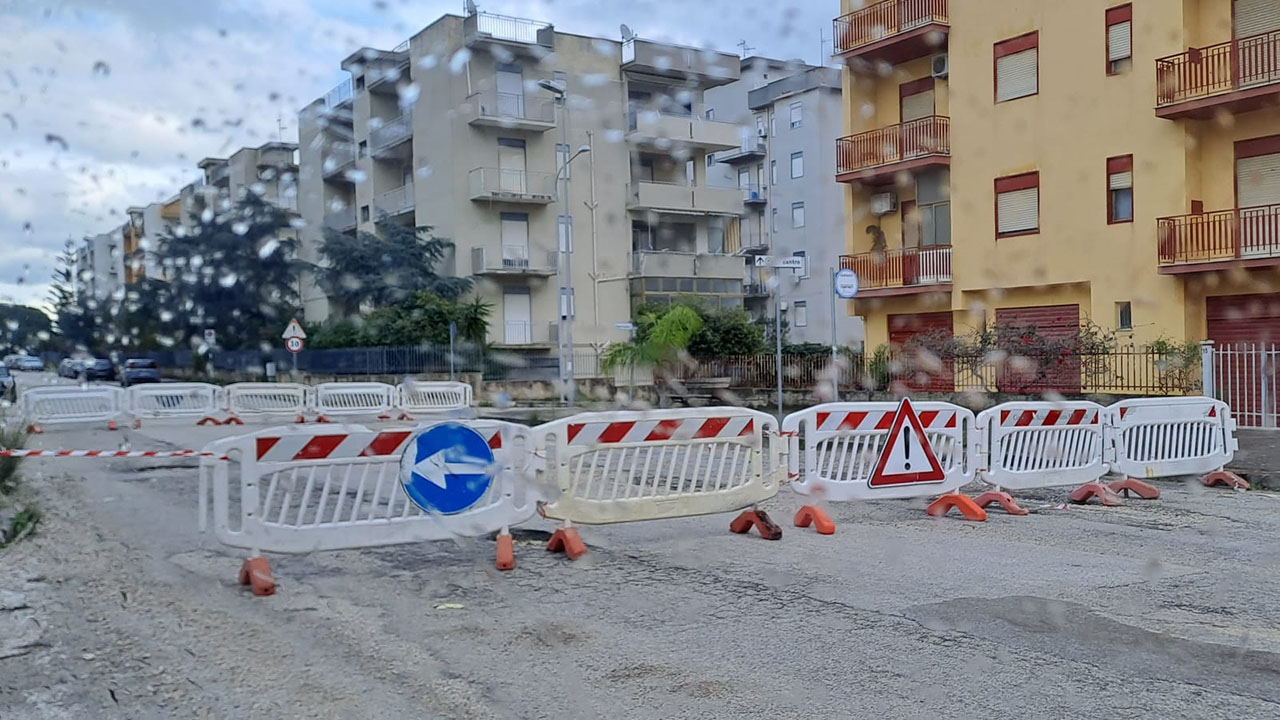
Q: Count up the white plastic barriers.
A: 10